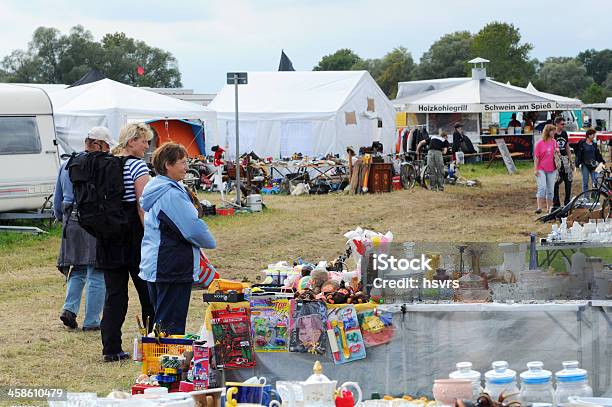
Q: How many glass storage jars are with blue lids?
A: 3